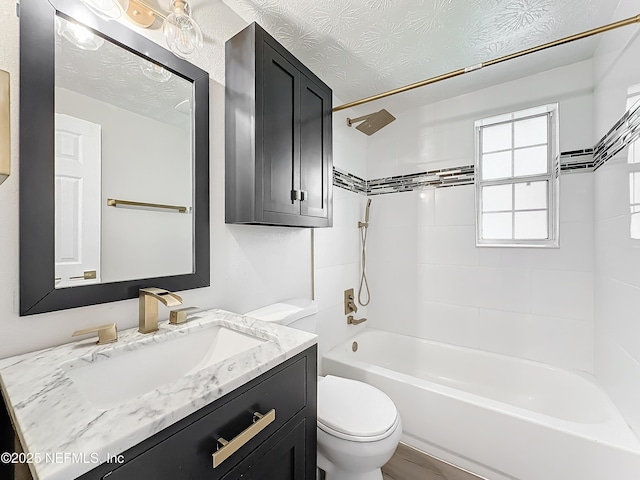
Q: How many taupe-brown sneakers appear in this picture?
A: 0